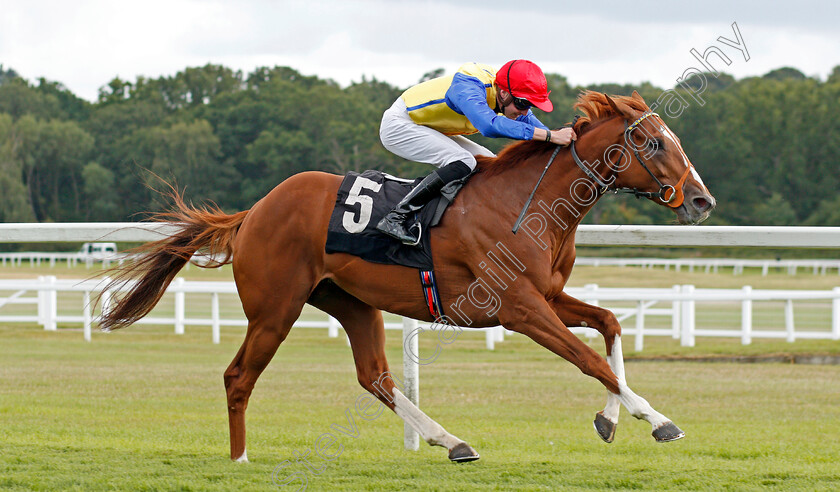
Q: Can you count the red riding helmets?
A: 1